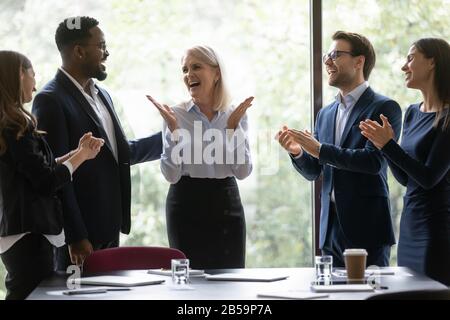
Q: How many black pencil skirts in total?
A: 1